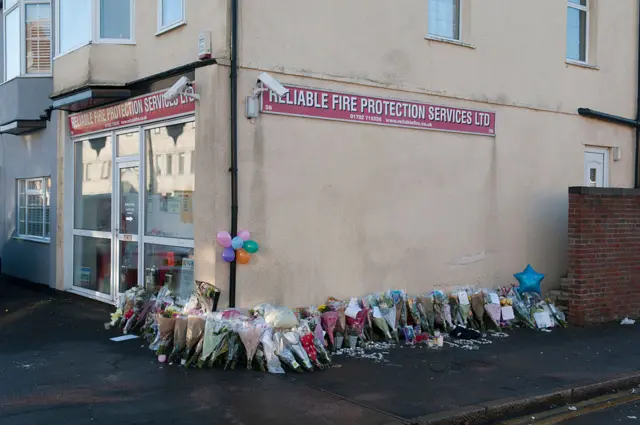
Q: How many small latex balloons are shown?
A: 6